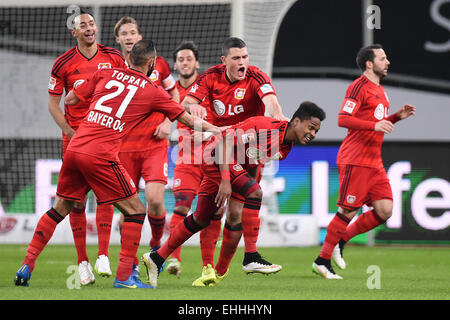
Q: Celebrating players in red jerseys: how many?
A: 7